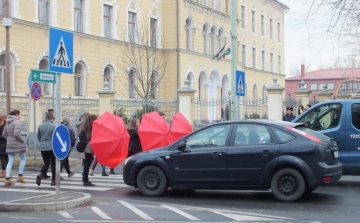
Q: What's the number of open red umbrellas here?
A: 3